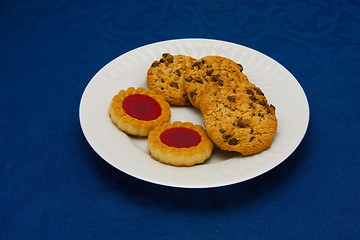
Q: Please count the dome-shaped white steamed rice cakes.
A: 0